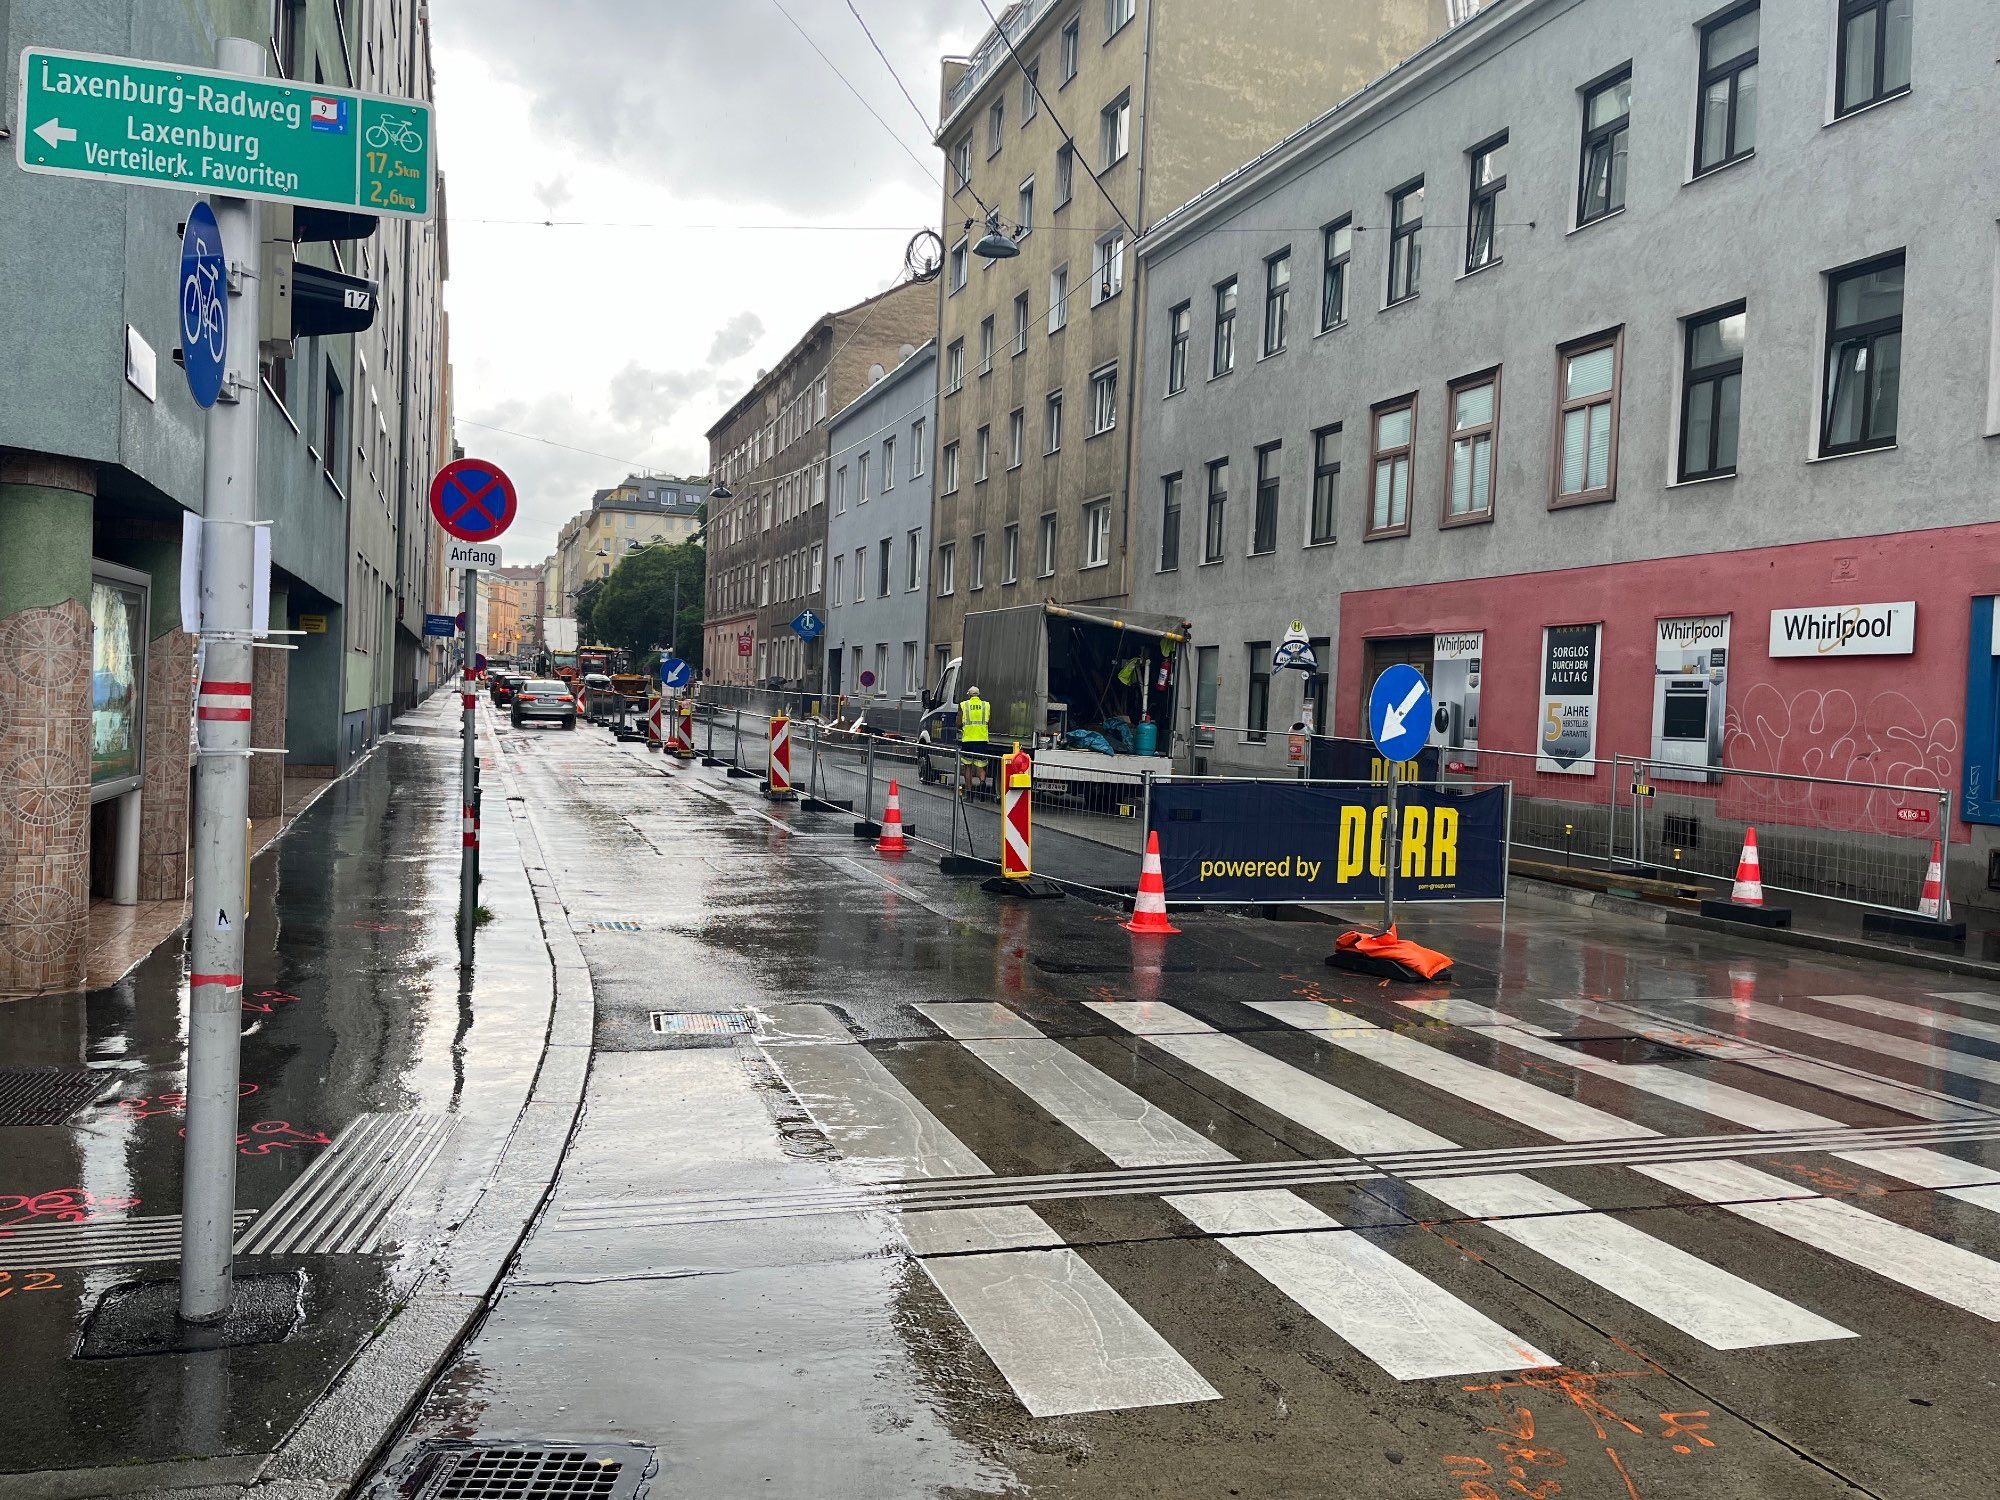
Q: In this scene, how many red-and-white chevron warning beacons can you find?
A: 5